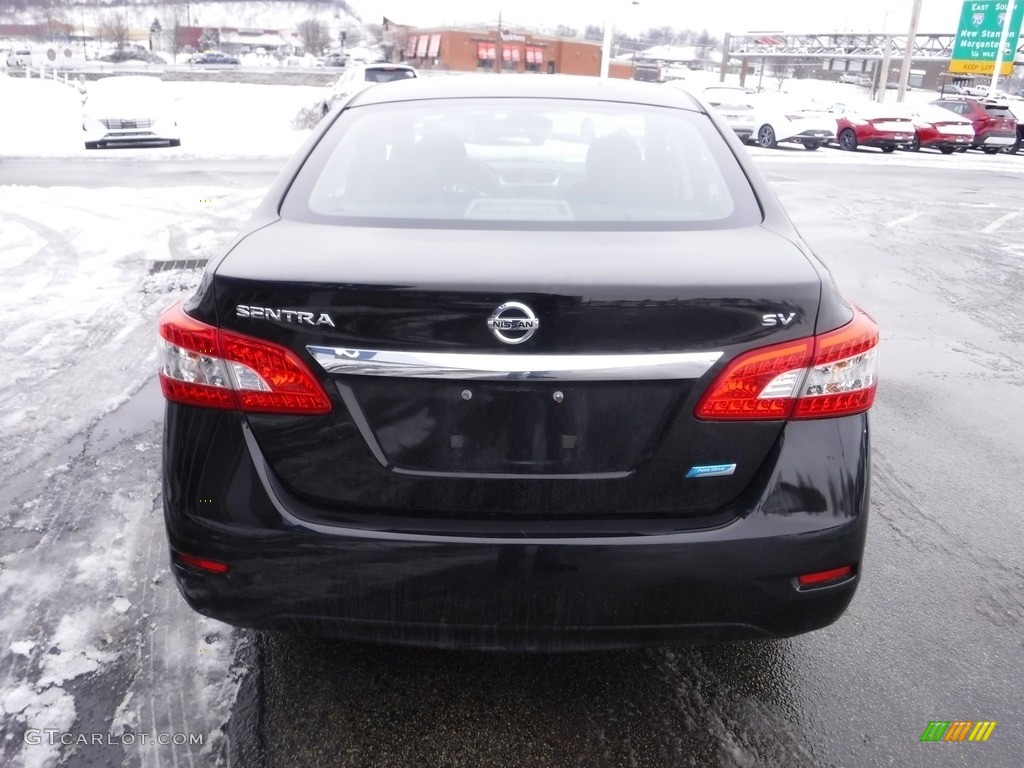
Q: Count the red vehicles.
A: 3